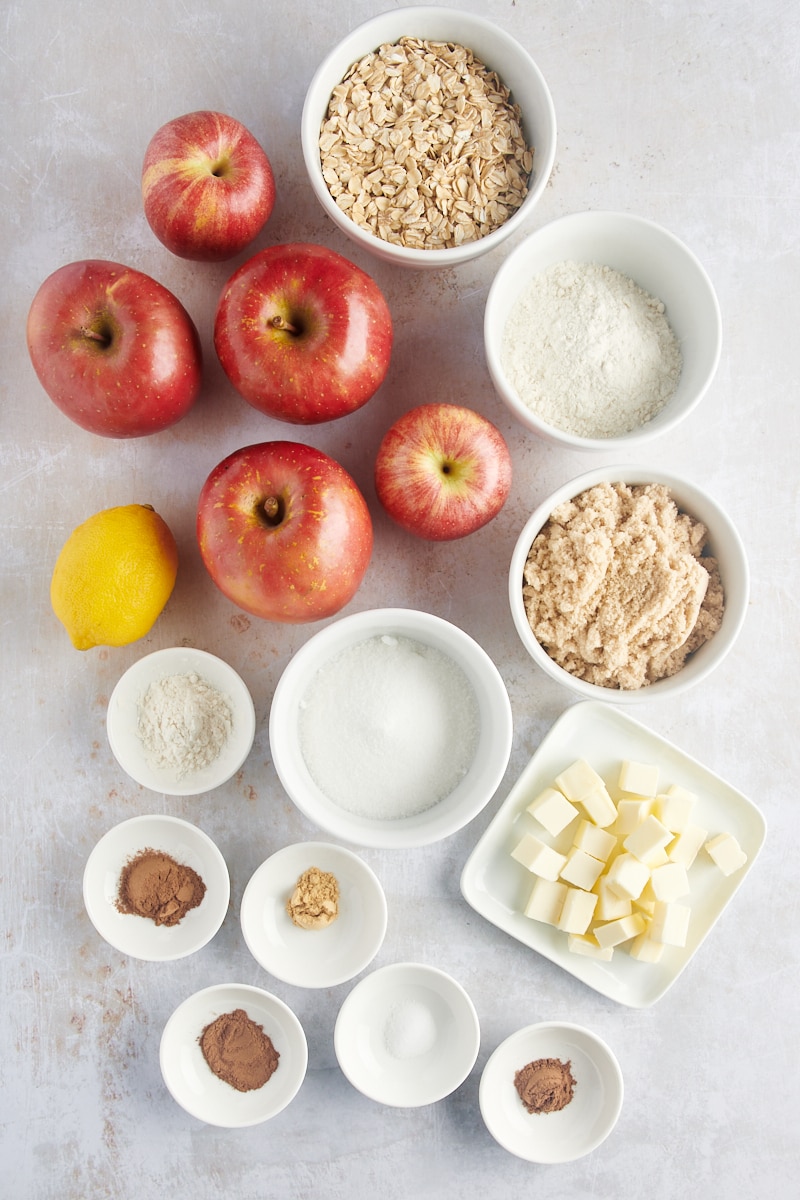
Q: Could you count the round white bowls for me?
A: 10